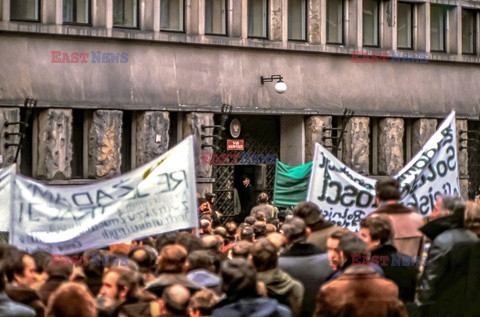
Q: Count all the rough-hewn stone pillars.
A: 10